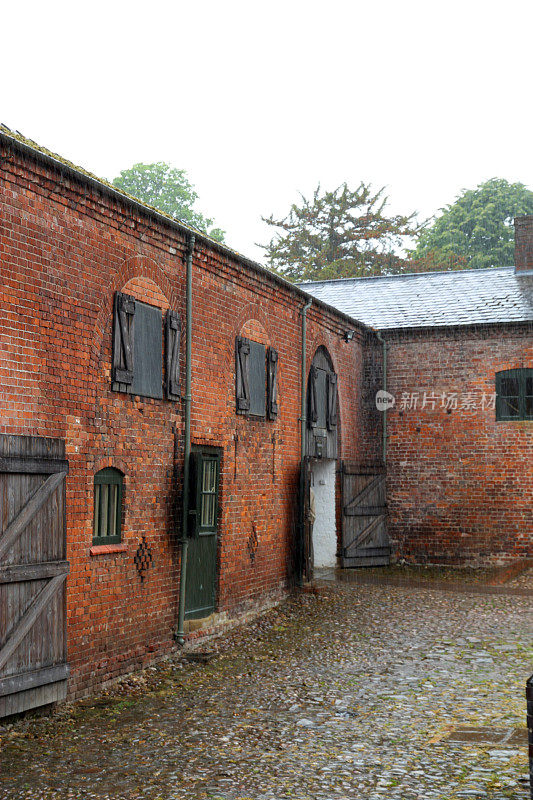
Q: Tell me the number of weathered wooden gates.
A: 2